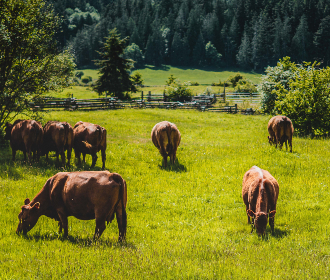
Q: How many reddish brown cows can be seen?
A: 7